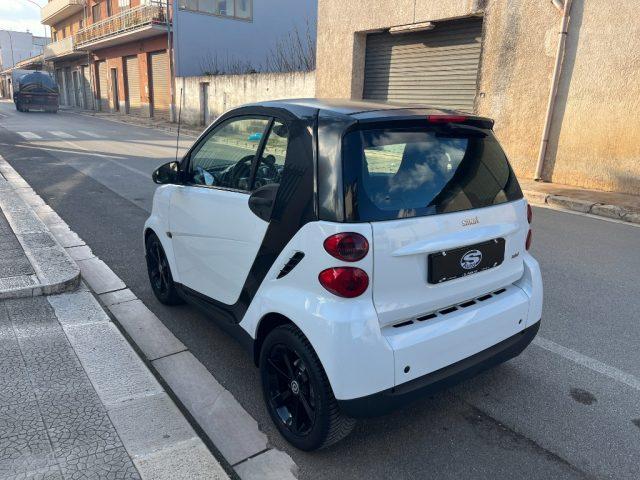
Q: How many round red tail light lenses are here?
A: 4